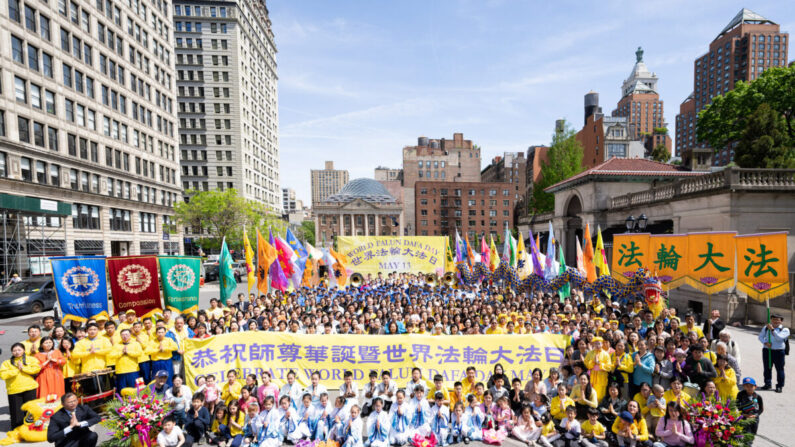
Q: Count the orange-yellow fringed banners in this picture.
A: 4